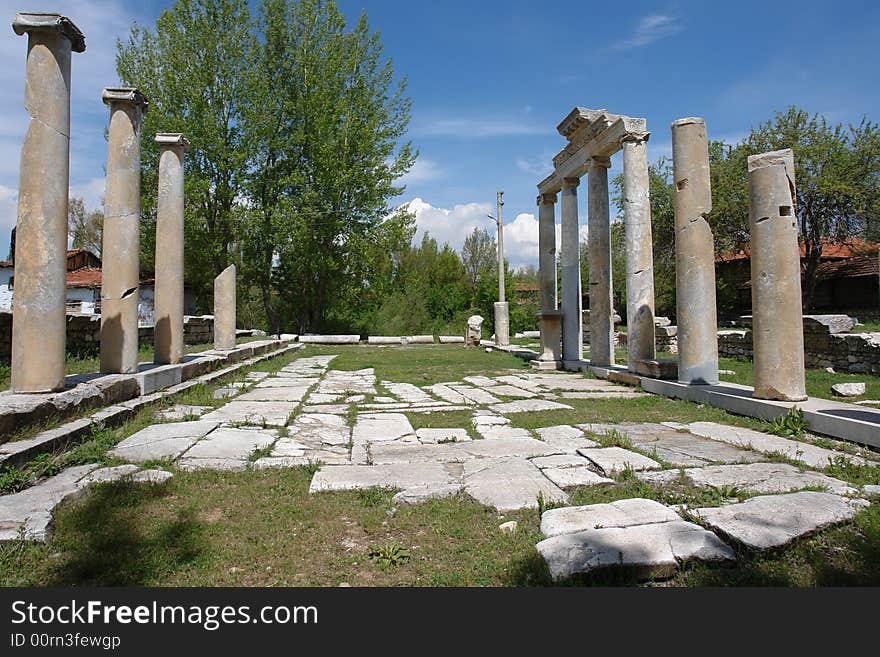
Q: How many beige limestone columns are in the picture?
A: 10